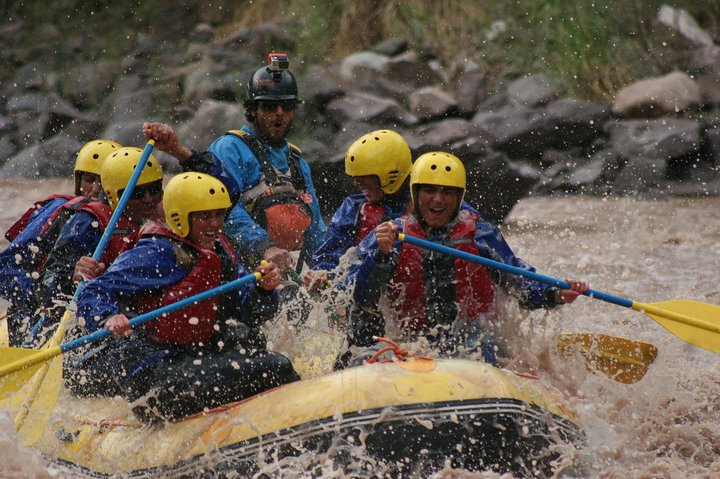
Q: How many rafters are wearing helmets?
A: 6